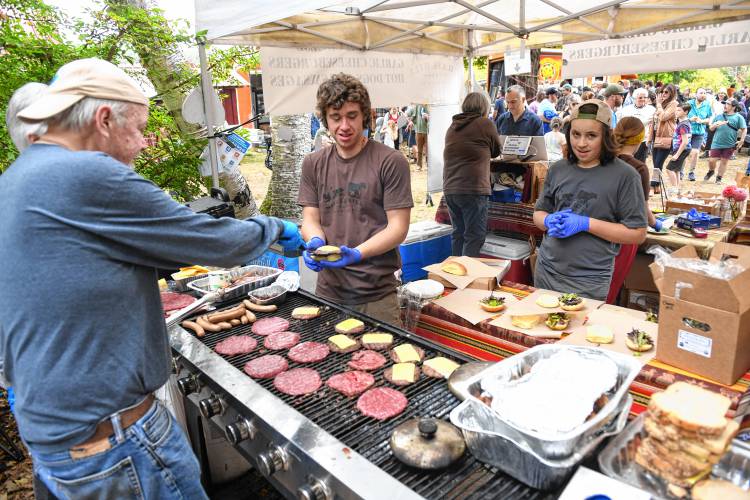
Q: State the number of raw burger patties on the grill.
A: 9